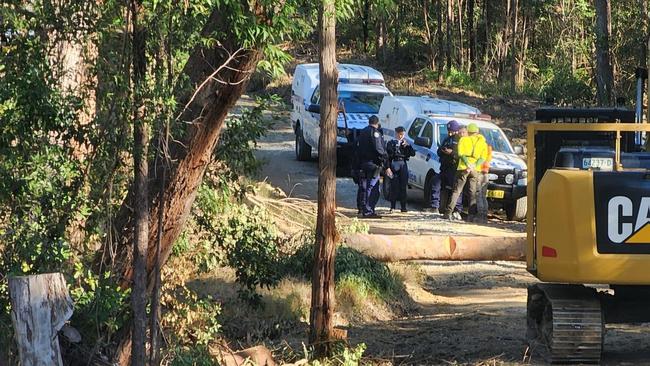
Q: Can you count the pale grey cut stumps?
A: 1